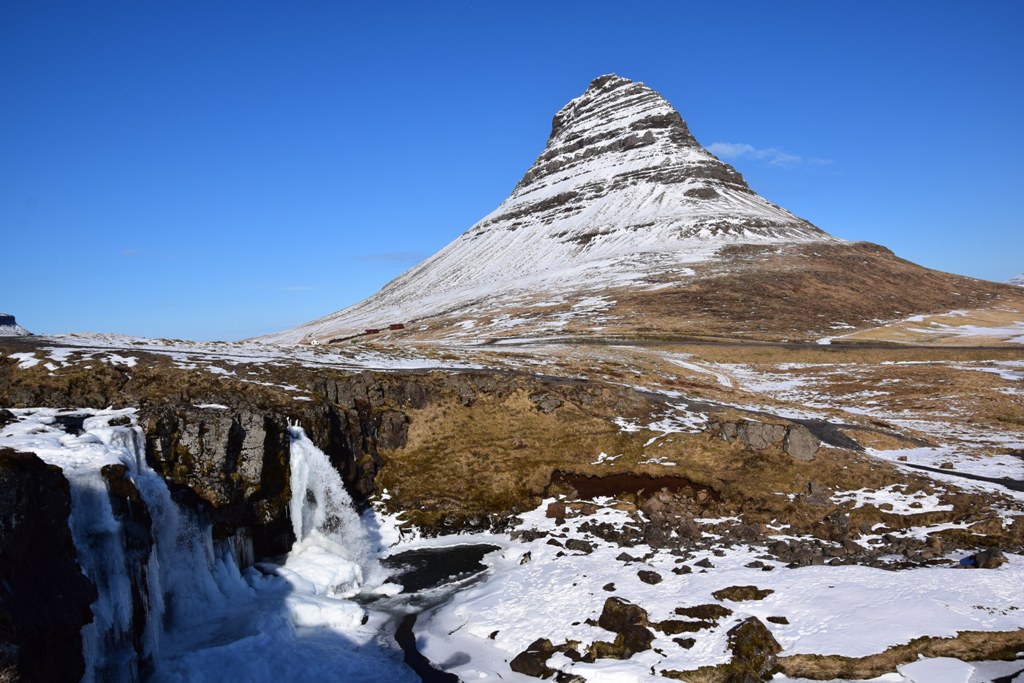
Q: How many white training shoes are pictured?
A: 0